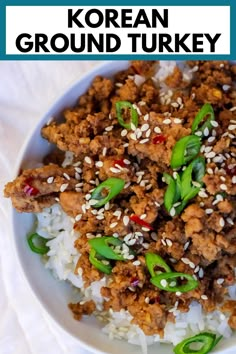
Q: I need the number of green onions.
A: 12